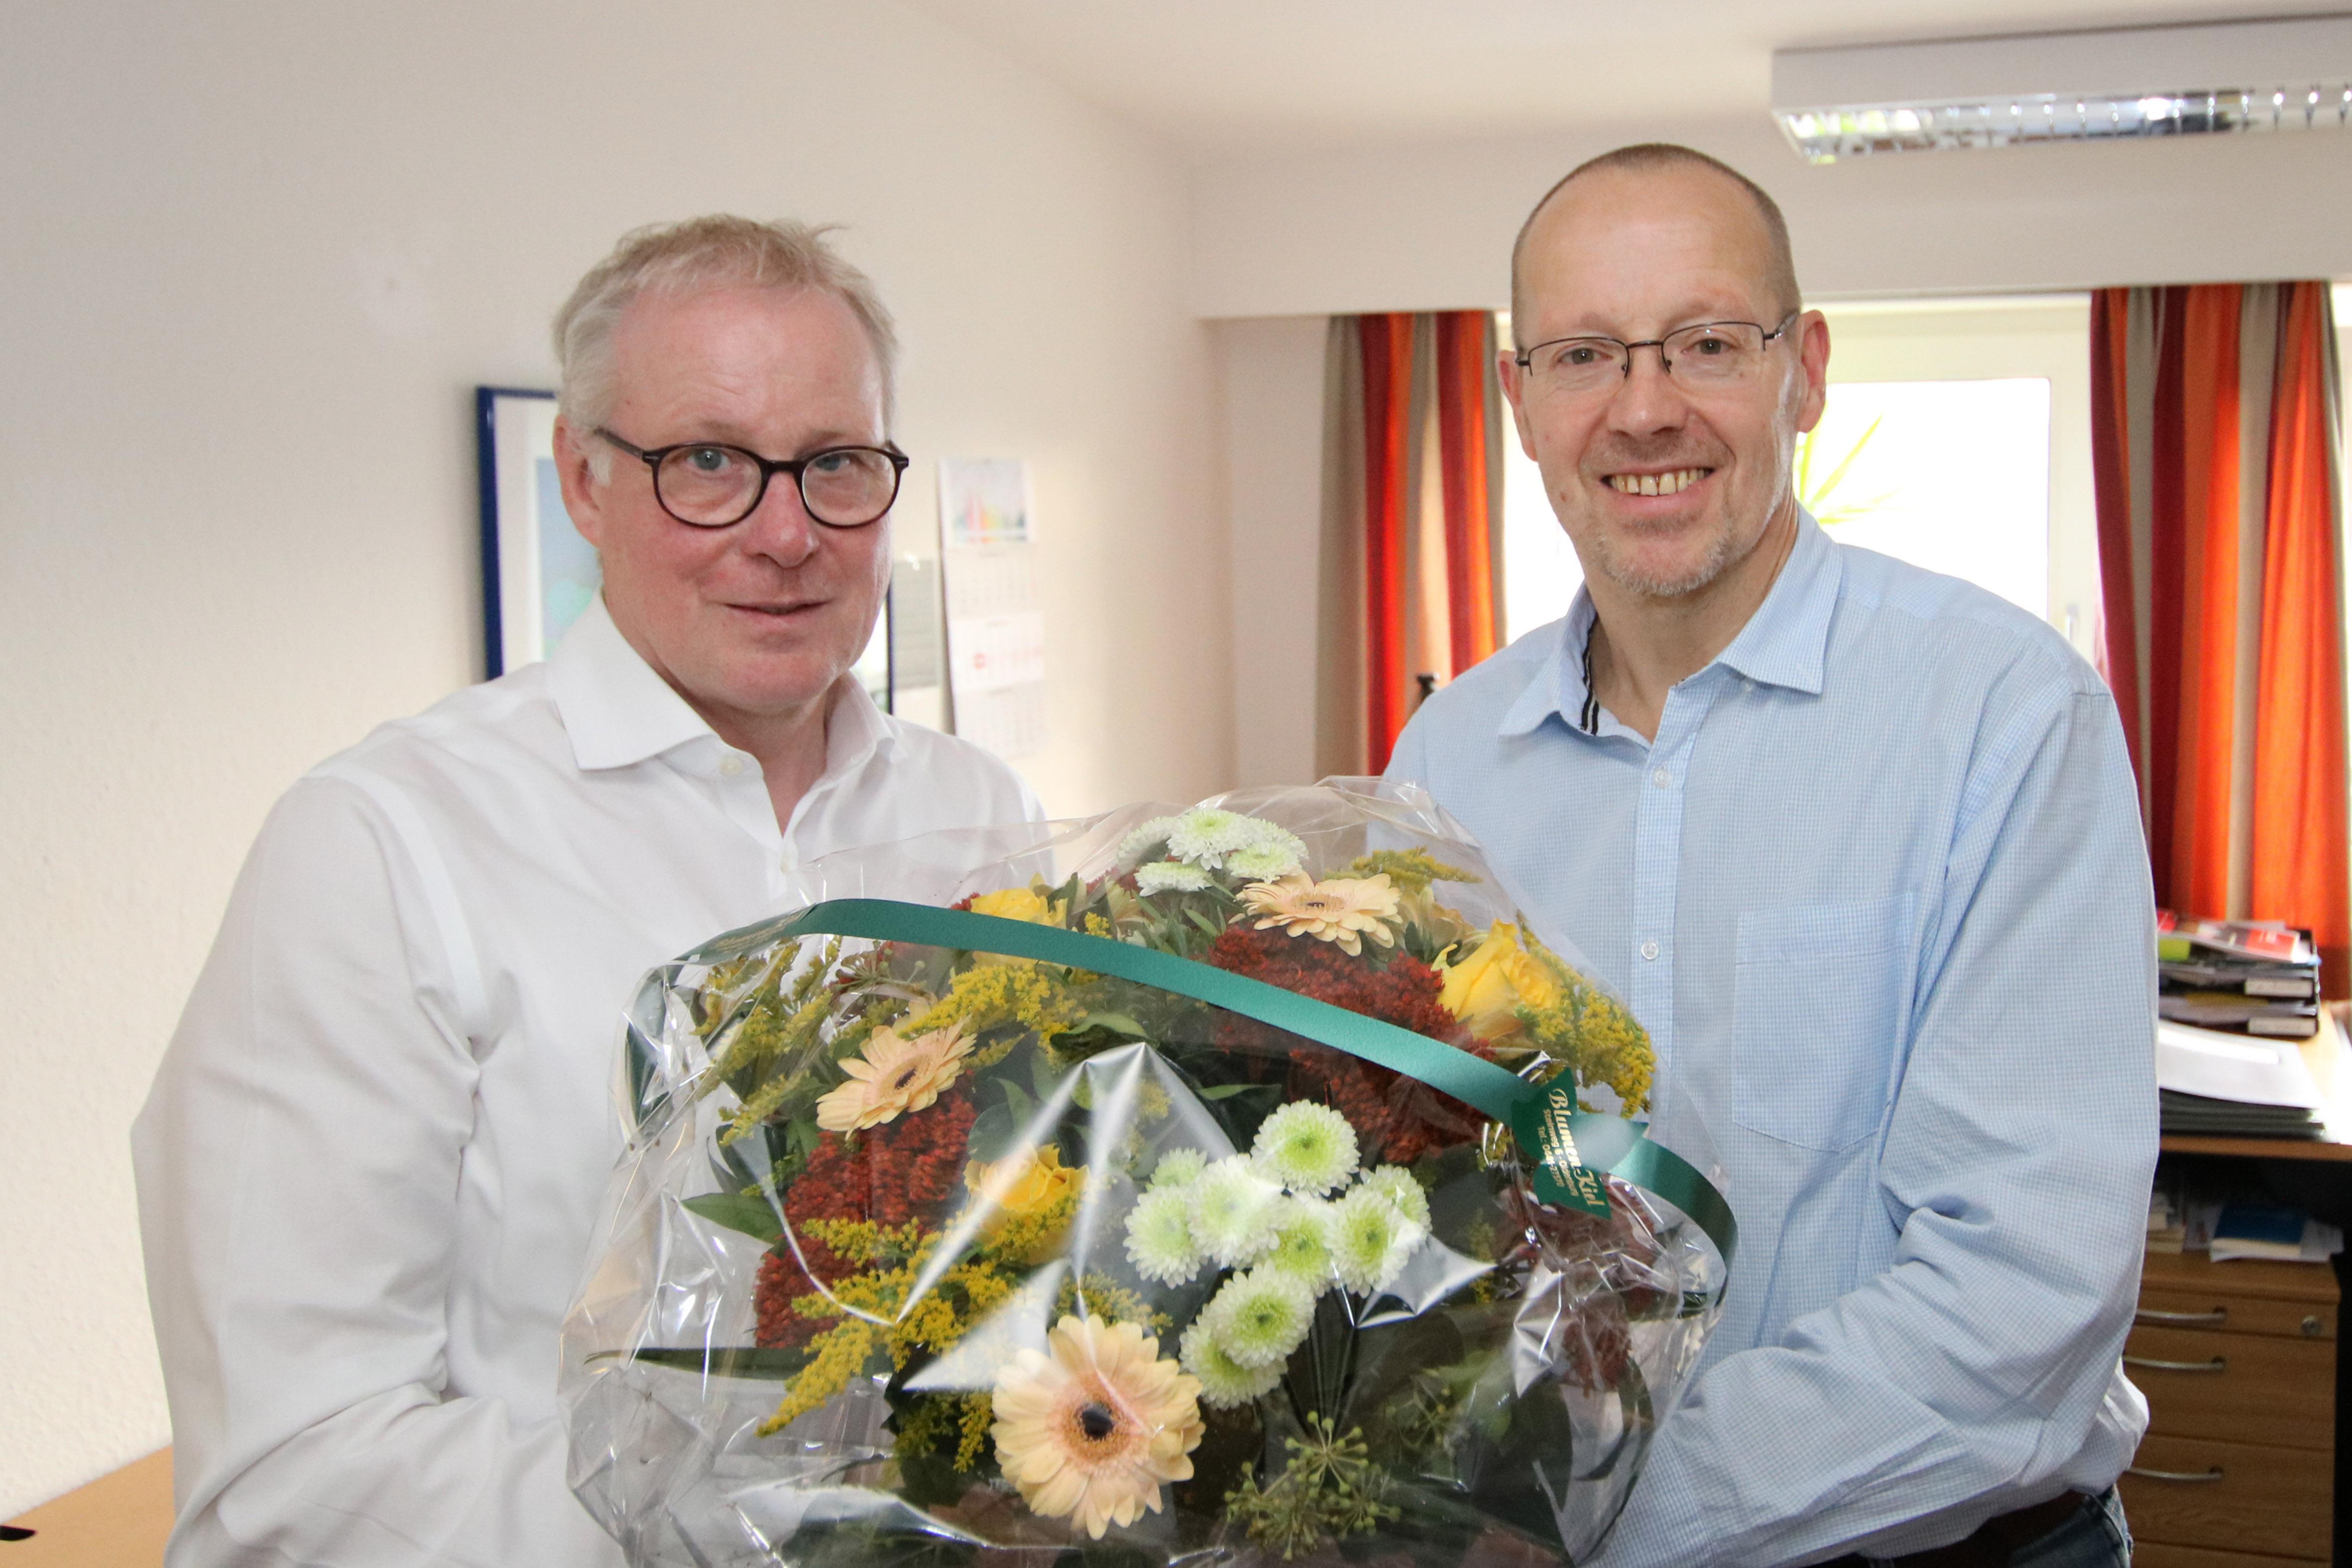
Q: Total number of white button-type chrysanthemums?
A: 14